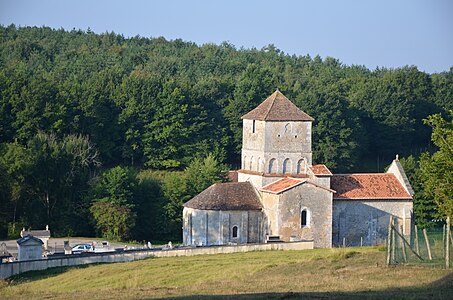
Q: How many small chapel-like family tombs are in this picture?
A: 2